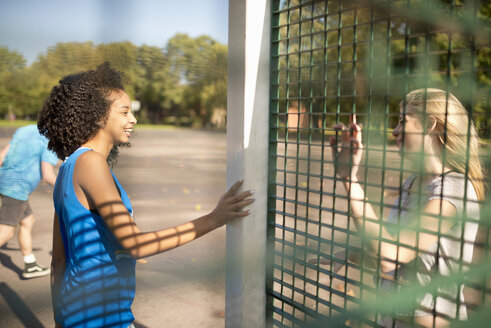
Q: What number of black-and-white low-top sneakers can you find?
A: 1